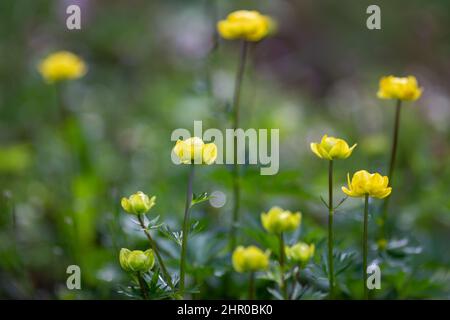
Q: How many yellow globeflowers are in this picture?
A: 11